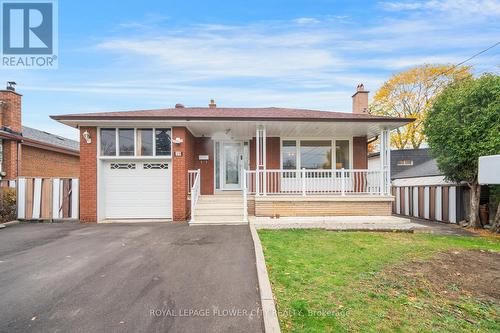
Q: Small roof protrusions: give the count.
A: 2